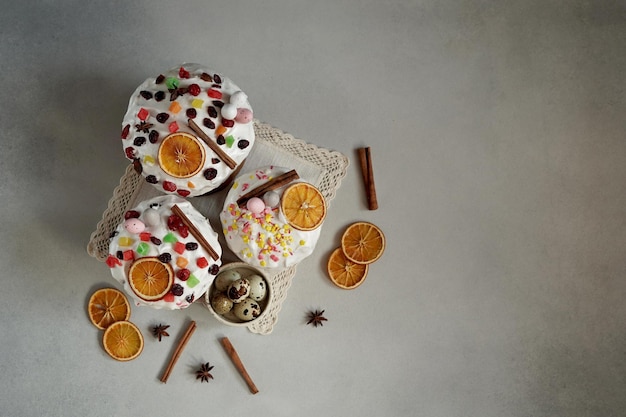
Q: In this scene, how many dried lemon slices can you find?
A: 7